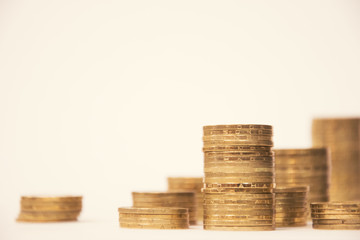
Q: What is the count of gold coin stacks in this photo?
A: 9